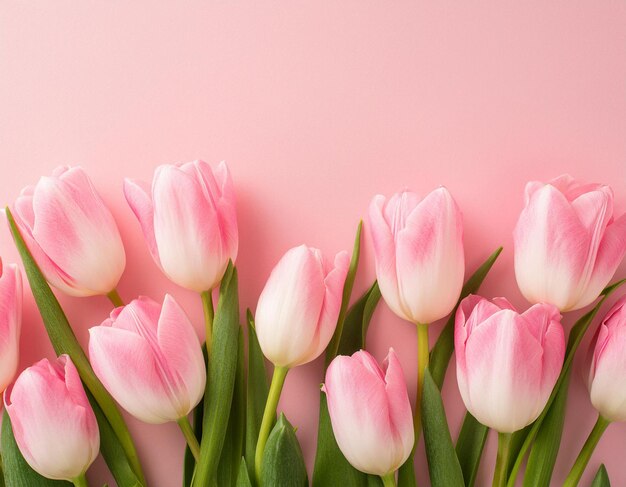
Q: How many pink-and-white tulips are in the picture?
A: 11